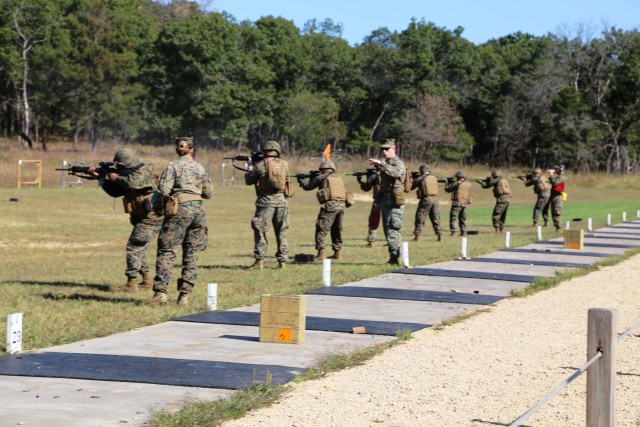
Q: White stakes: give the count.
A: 12